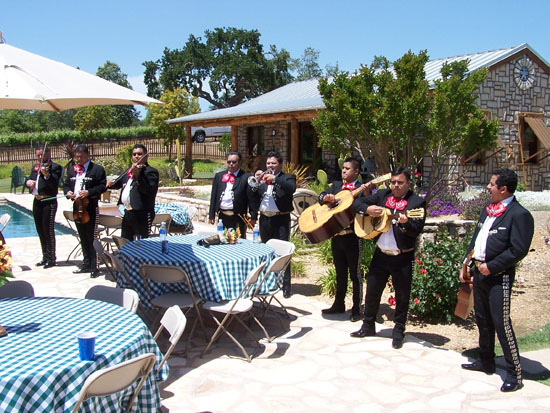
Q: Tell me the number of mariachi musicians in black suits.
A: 8